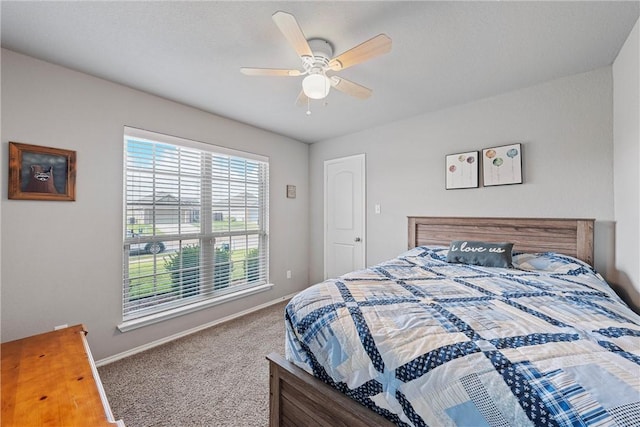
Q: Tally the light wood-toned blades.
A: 5